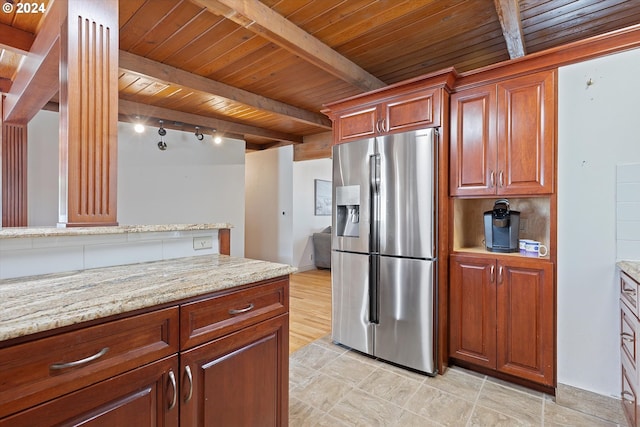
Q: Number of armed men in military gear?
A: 0